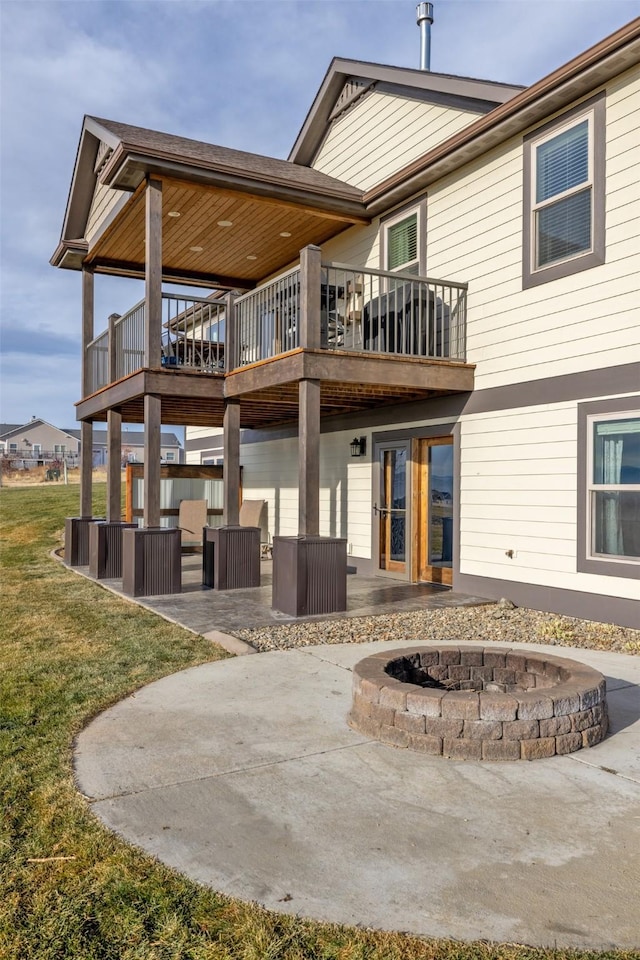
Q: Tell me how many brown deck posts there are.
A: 5